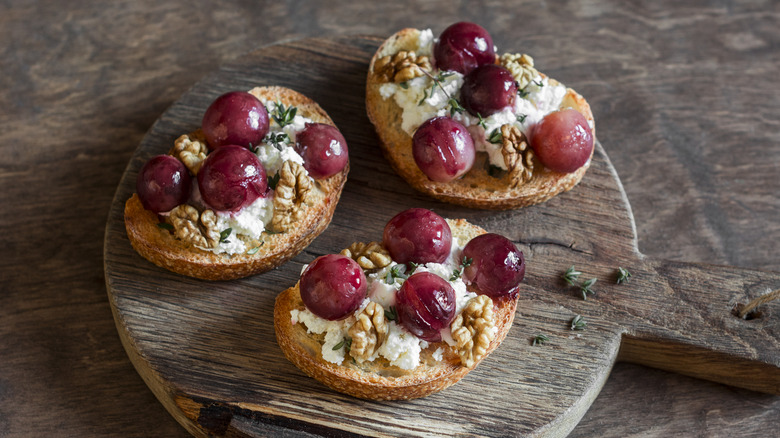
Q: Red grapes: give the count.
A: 12